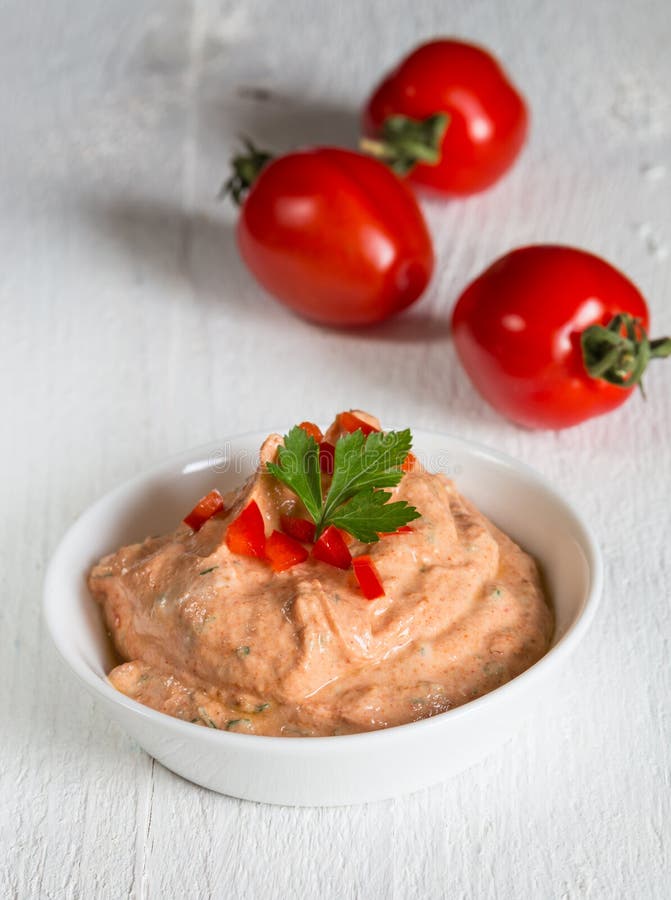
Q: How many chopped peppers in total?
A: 11